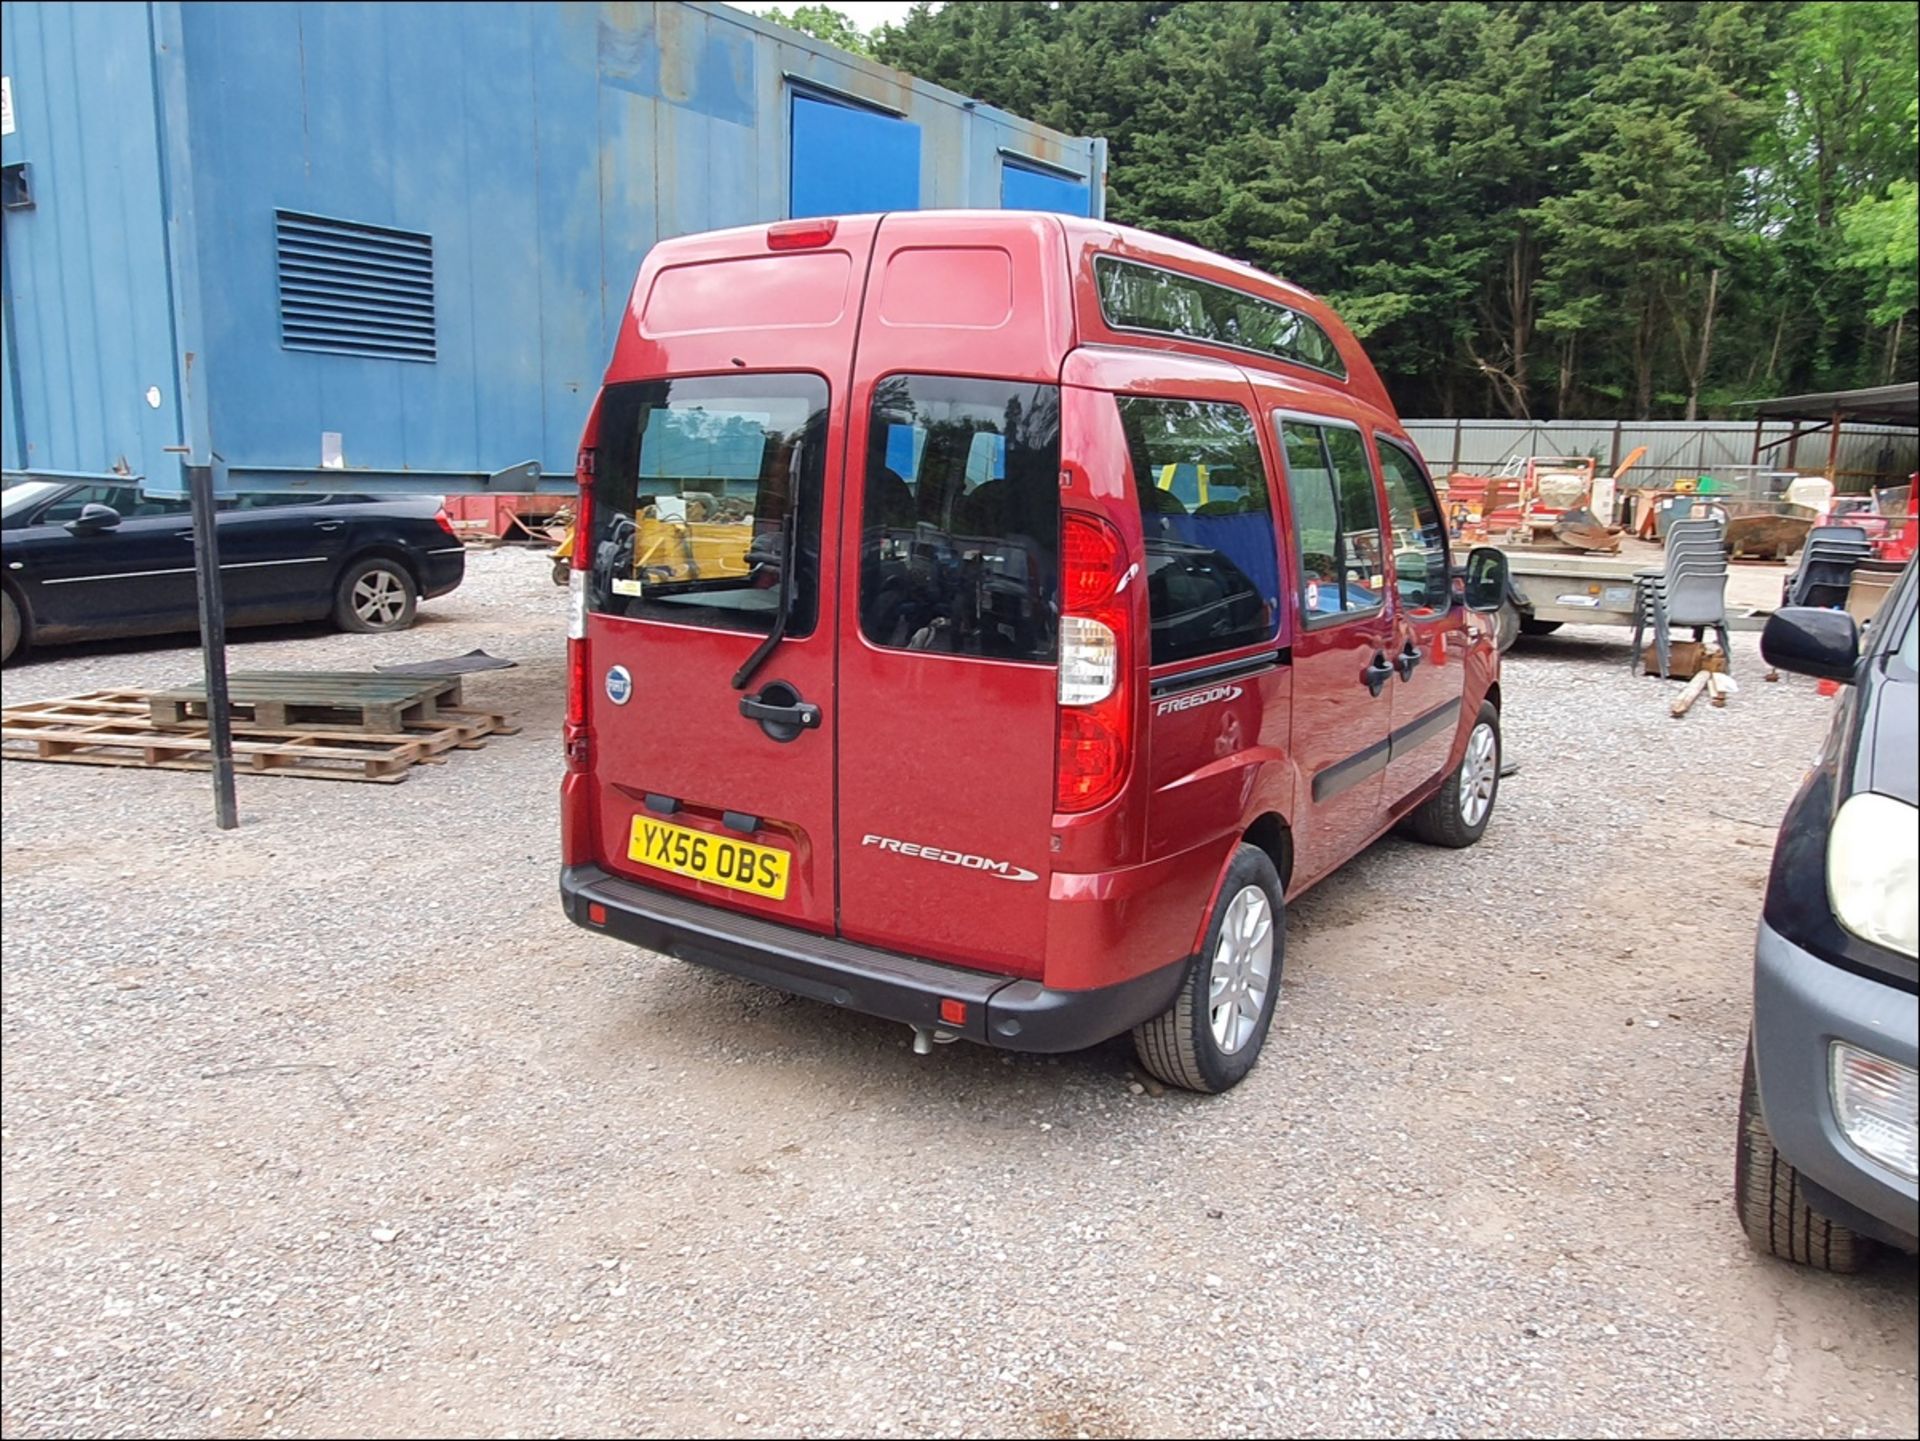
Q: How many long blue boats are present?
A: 0